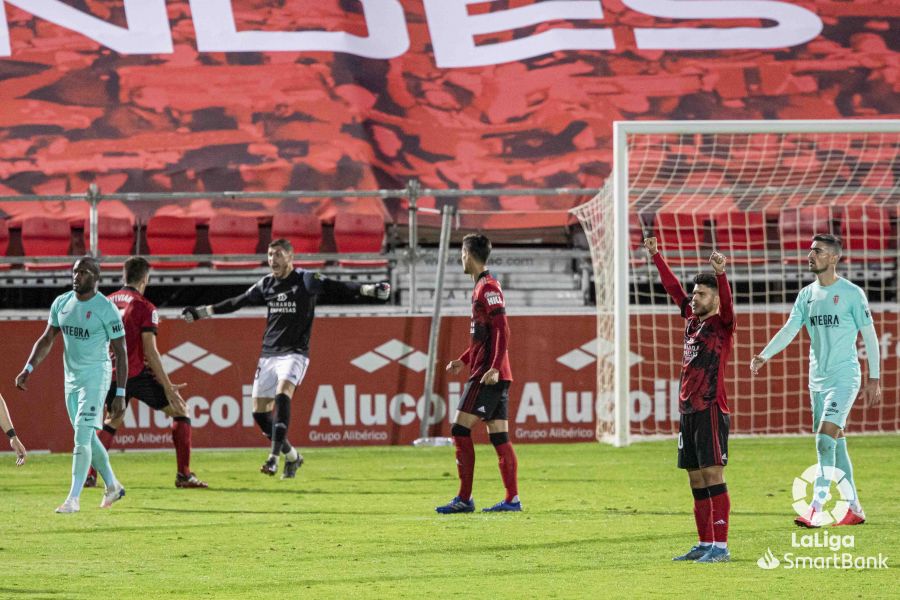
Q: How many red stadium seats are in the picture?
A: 12